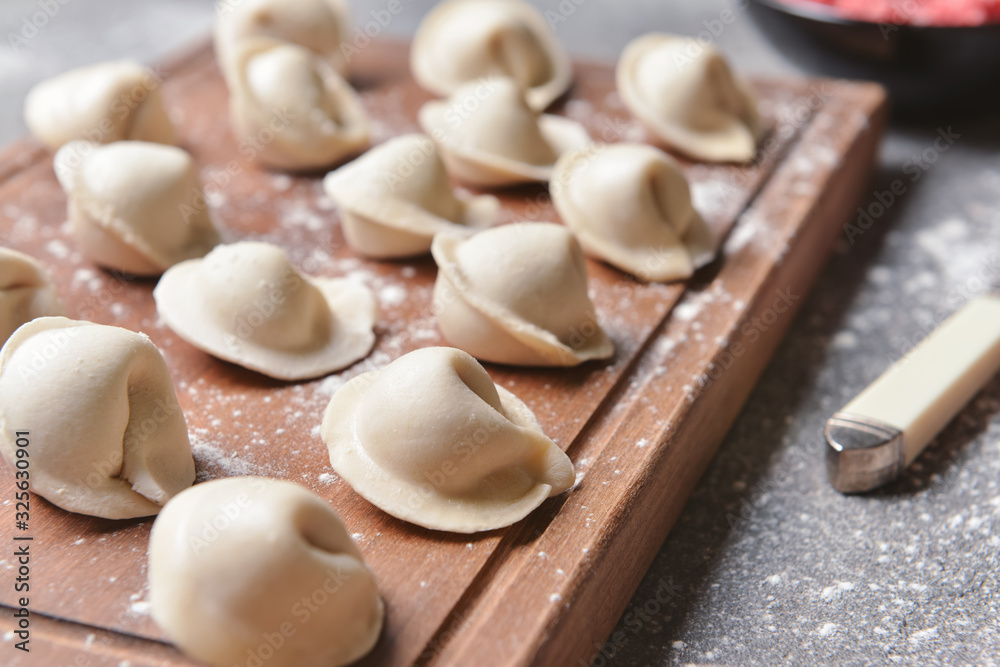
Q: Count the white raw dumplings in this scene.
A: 15